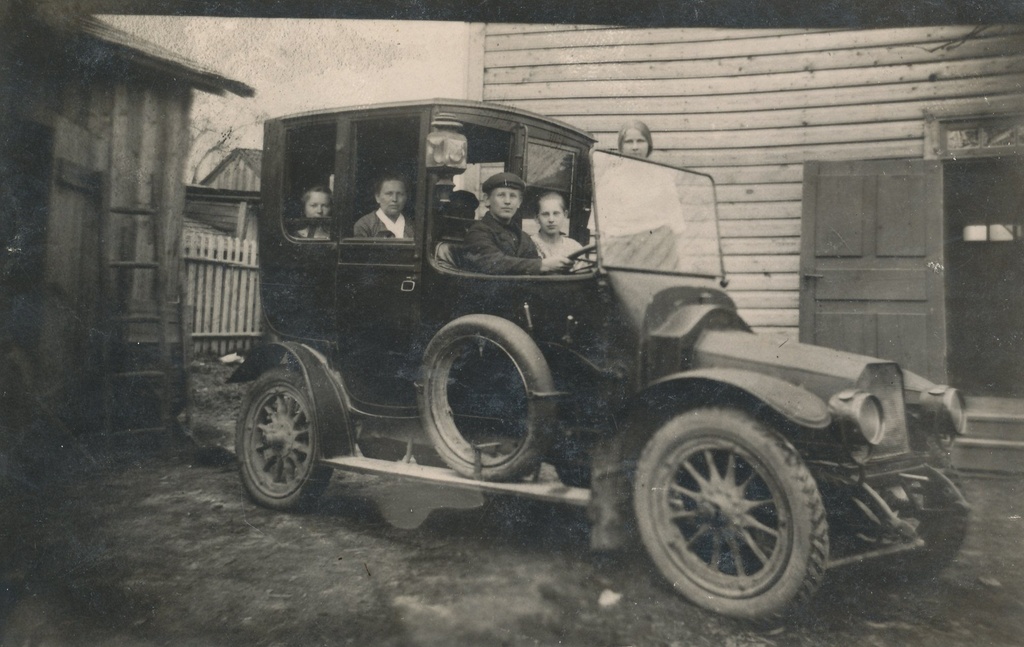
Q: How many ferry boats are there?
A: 0